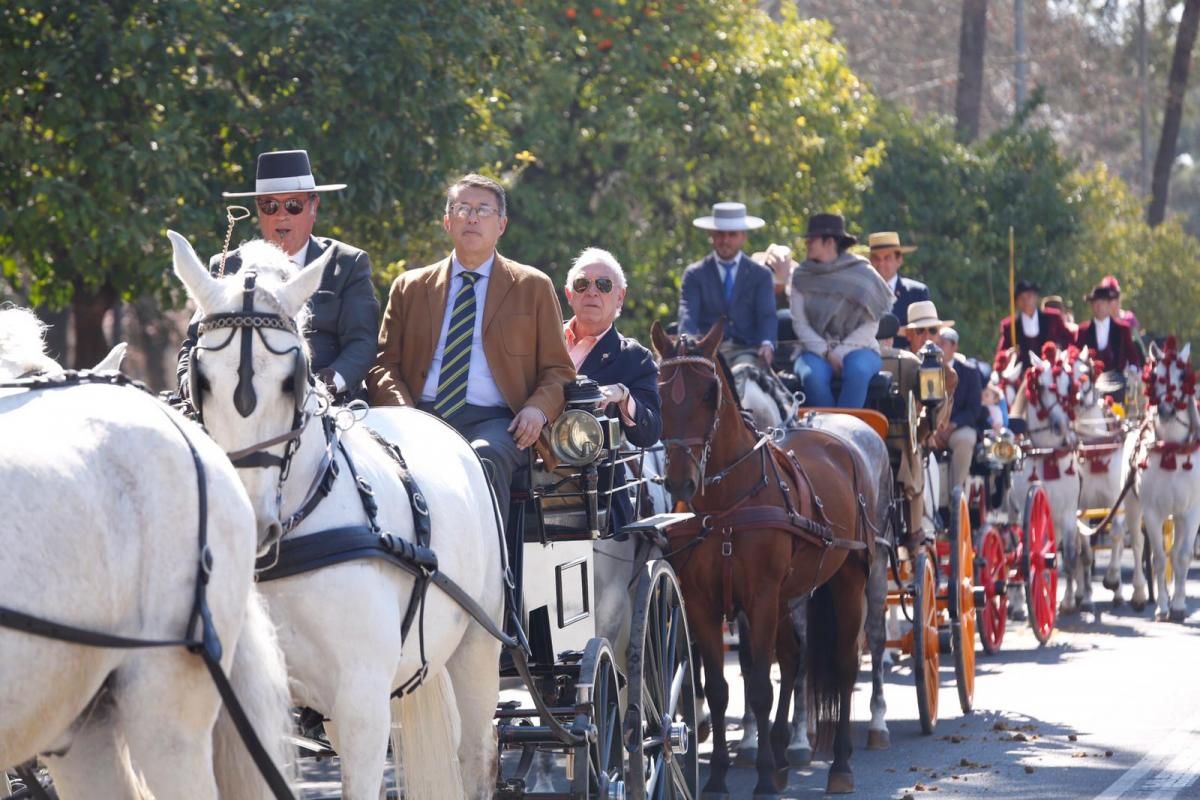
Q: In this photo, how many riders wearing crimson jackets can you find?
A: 2